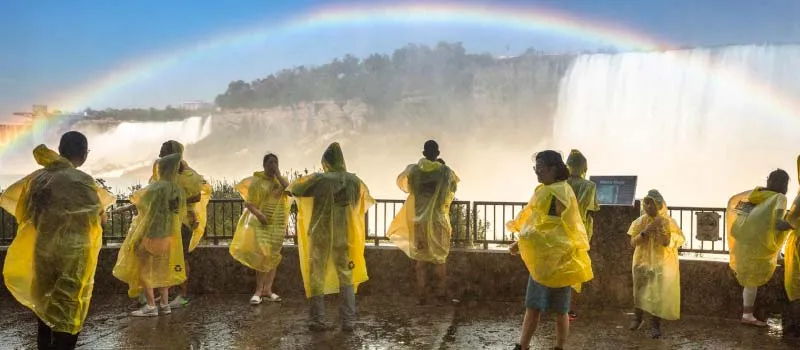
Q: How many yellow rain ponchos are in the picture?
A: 11